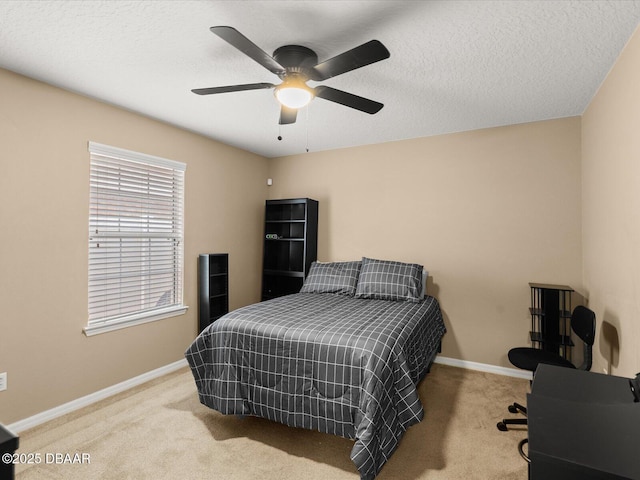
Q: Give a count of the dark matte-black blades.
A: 5